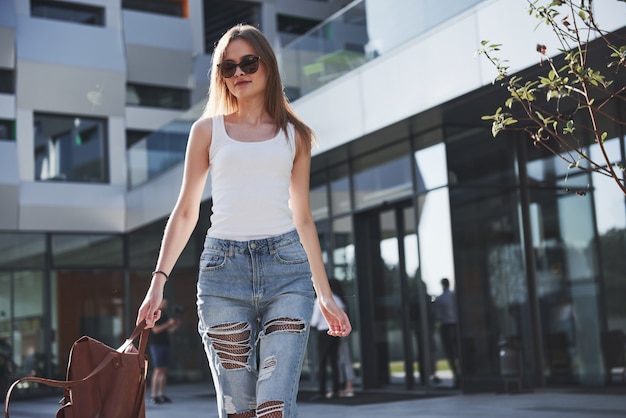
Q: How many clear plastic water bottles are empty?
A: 0